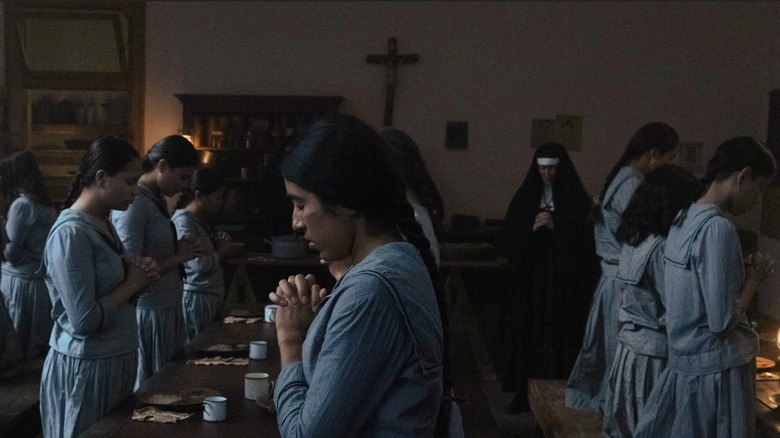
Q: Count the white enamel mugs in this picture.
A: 4